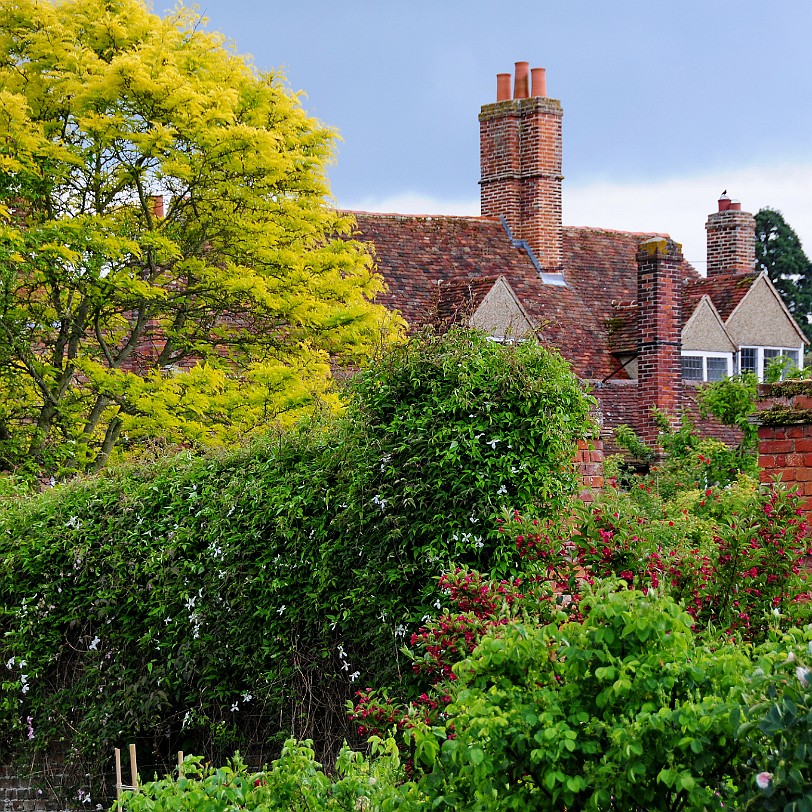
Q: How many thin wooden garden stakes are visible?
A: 3